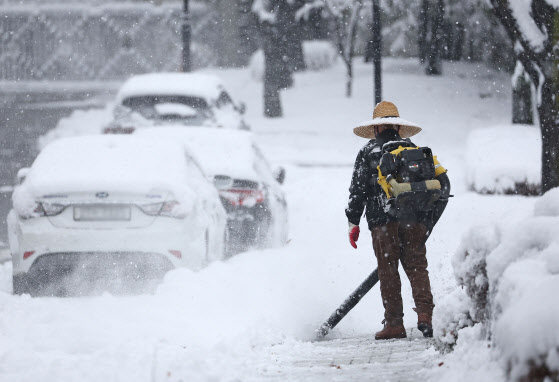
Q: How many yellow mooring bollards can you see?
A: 0